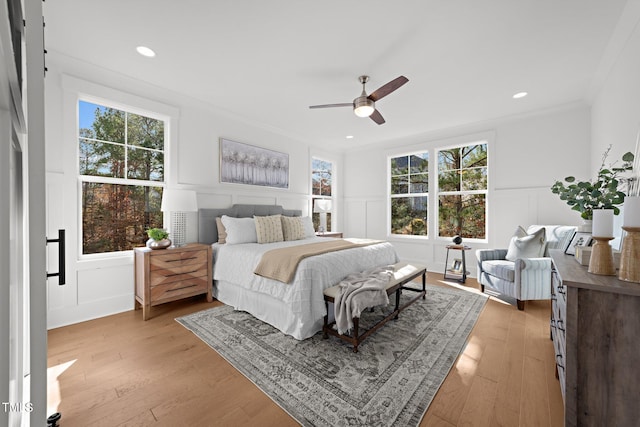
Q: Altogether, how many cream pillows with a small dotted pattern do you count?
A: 2